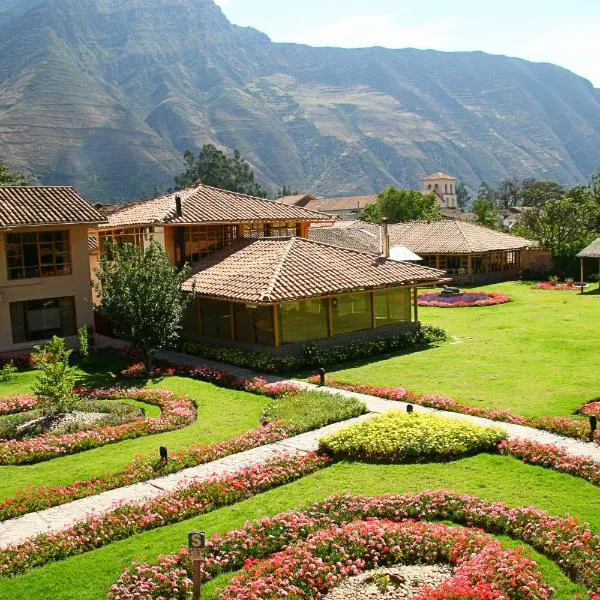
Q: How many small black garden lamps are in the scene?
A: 4